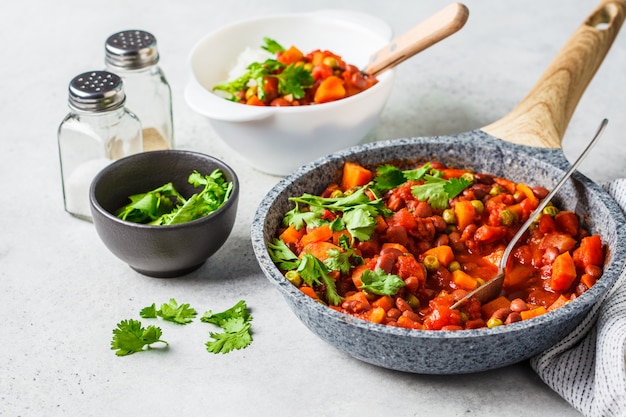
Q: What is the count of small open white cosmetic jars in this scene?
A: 0